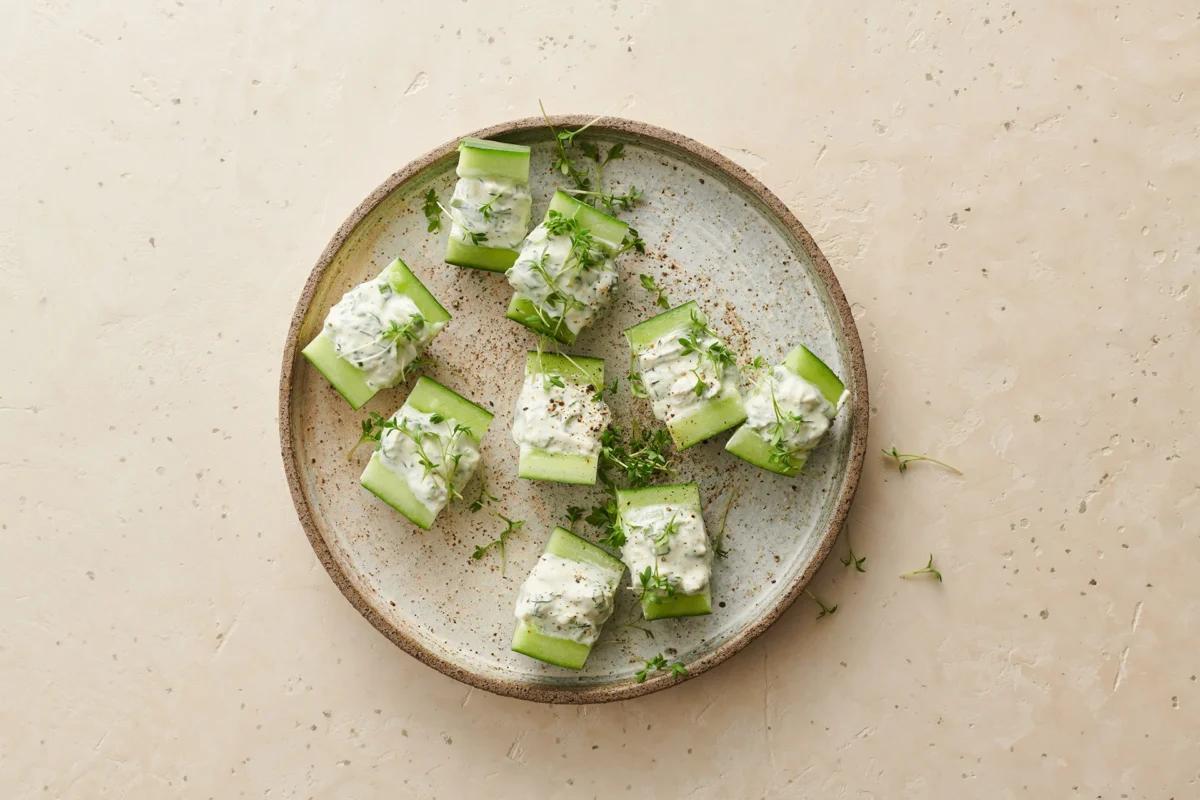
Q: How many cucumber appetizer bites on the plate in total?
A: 9